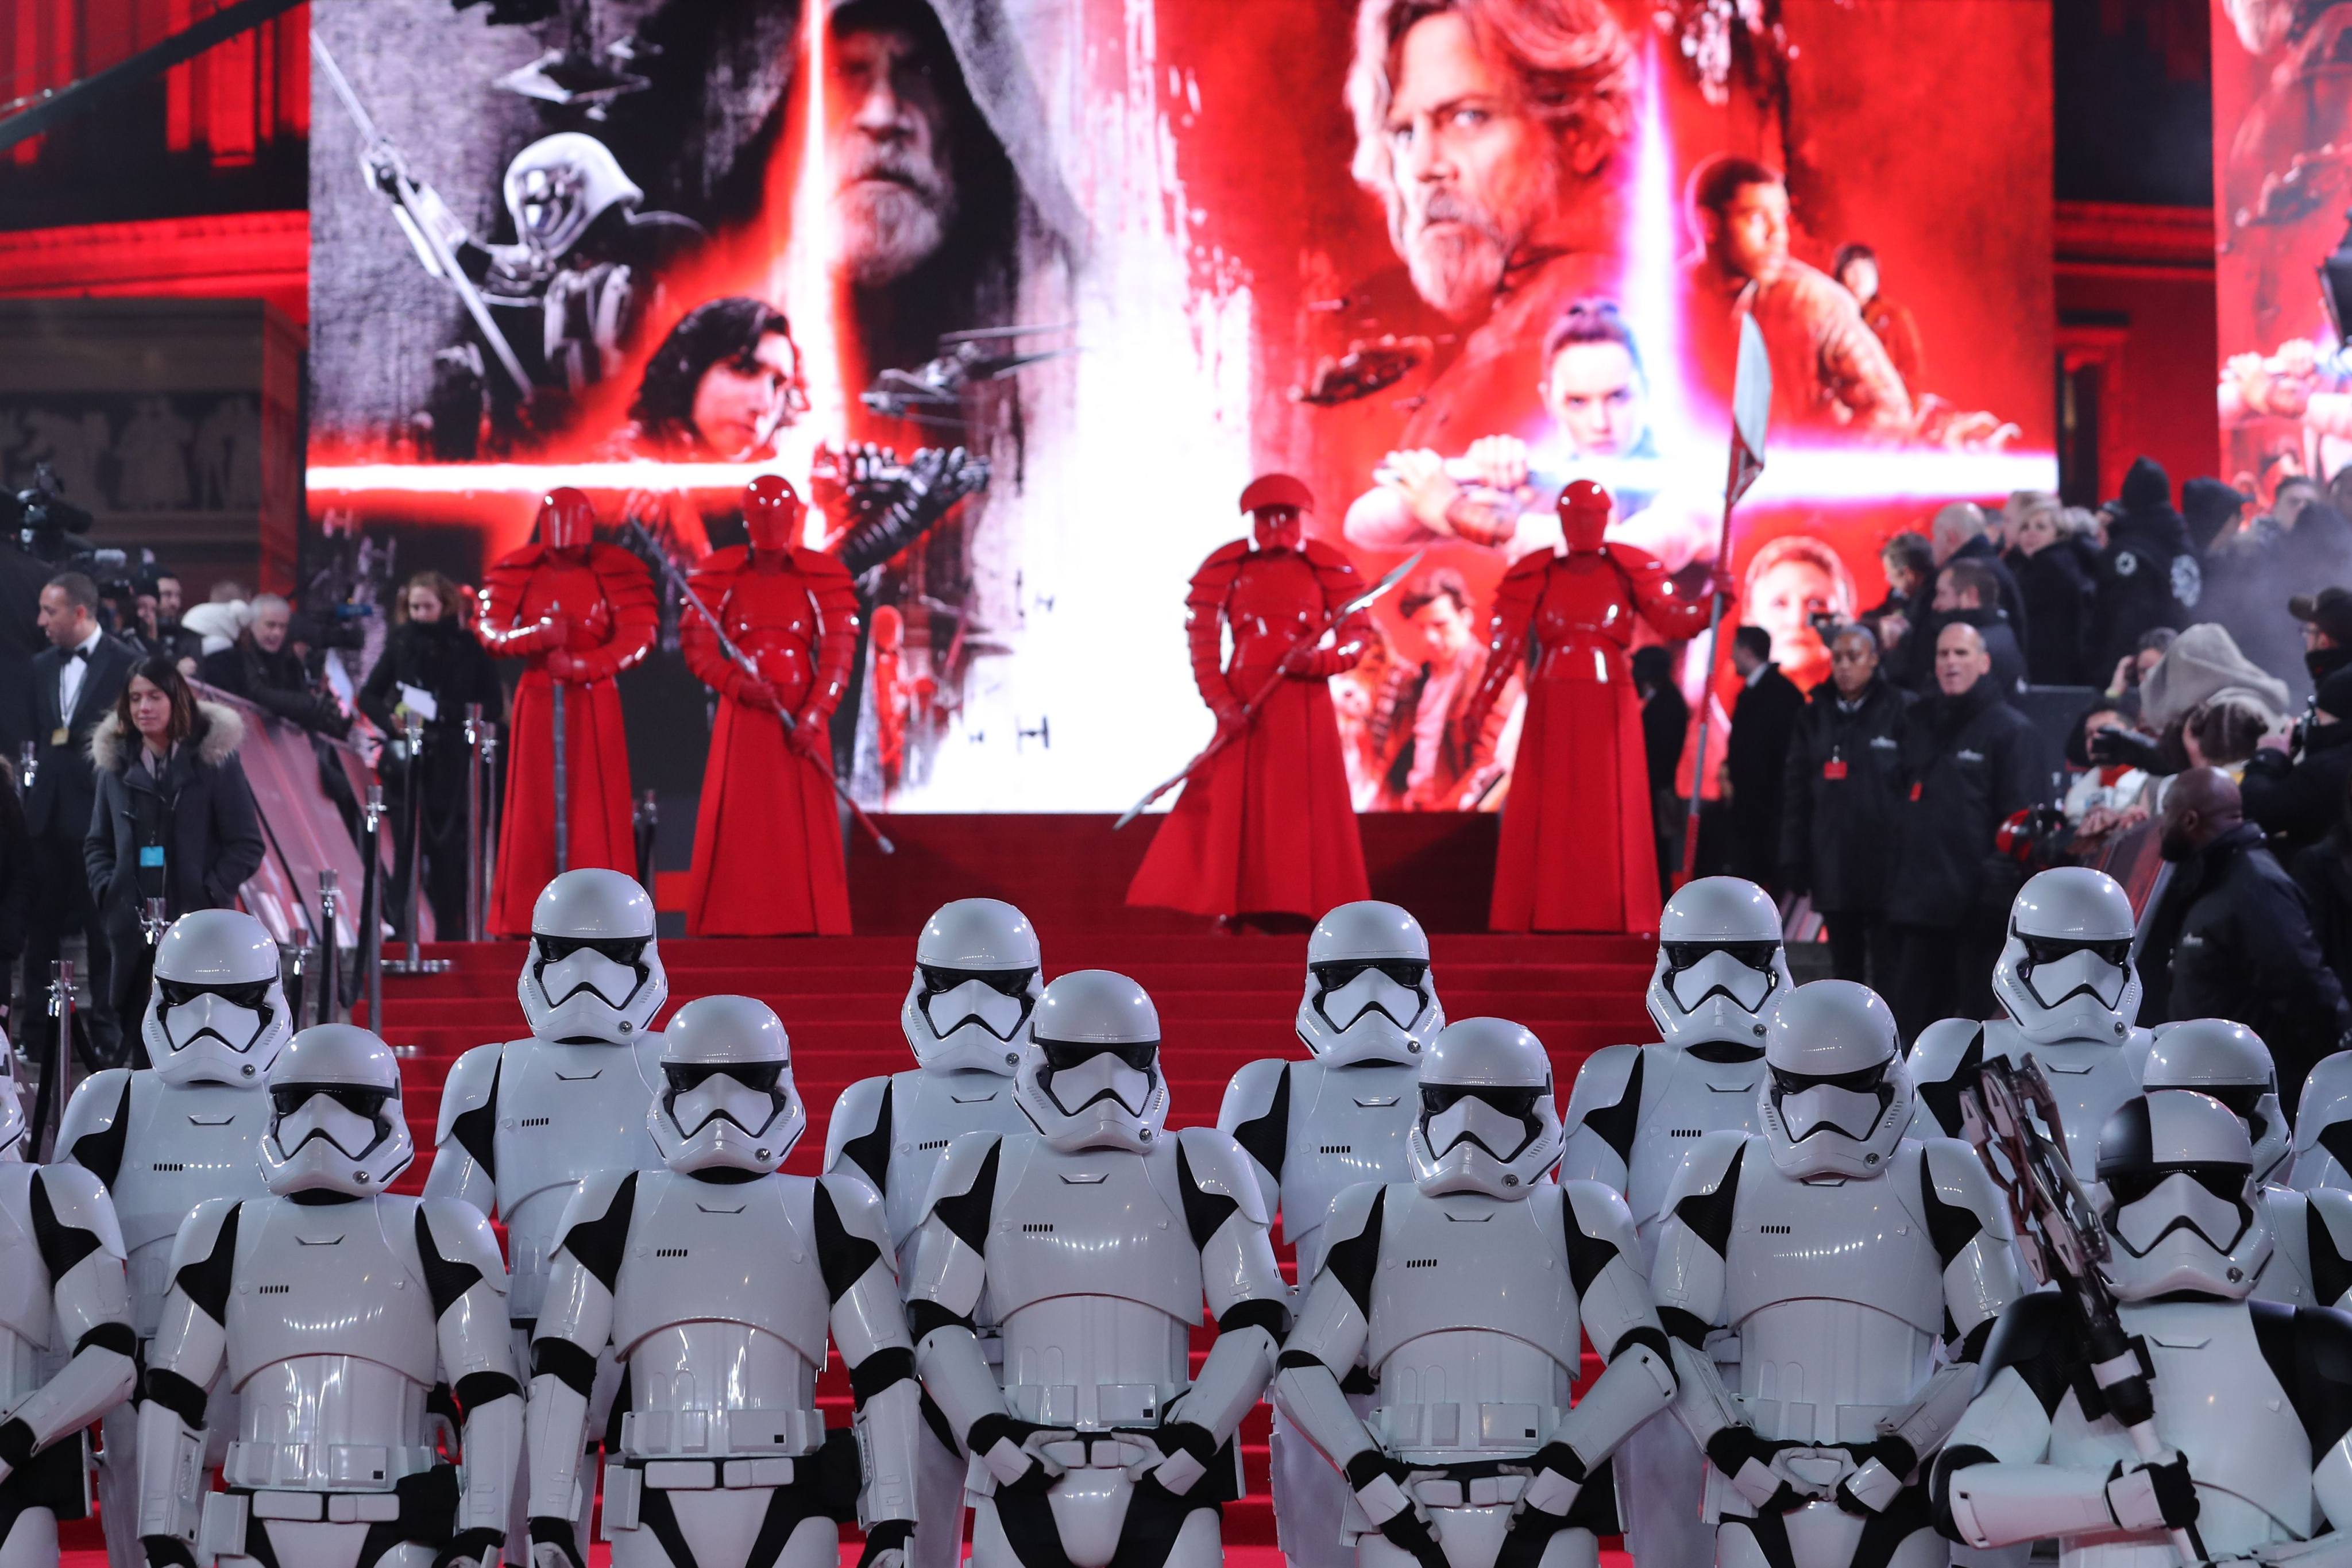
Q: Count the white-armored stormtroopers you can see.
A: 15